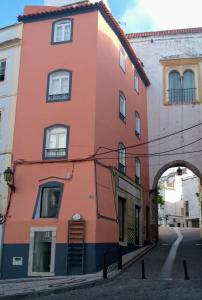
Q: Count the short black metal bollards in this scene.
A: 2